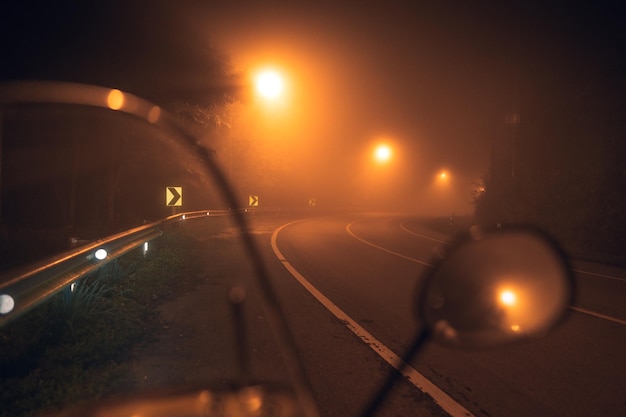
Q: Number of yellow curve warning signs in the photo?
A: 3